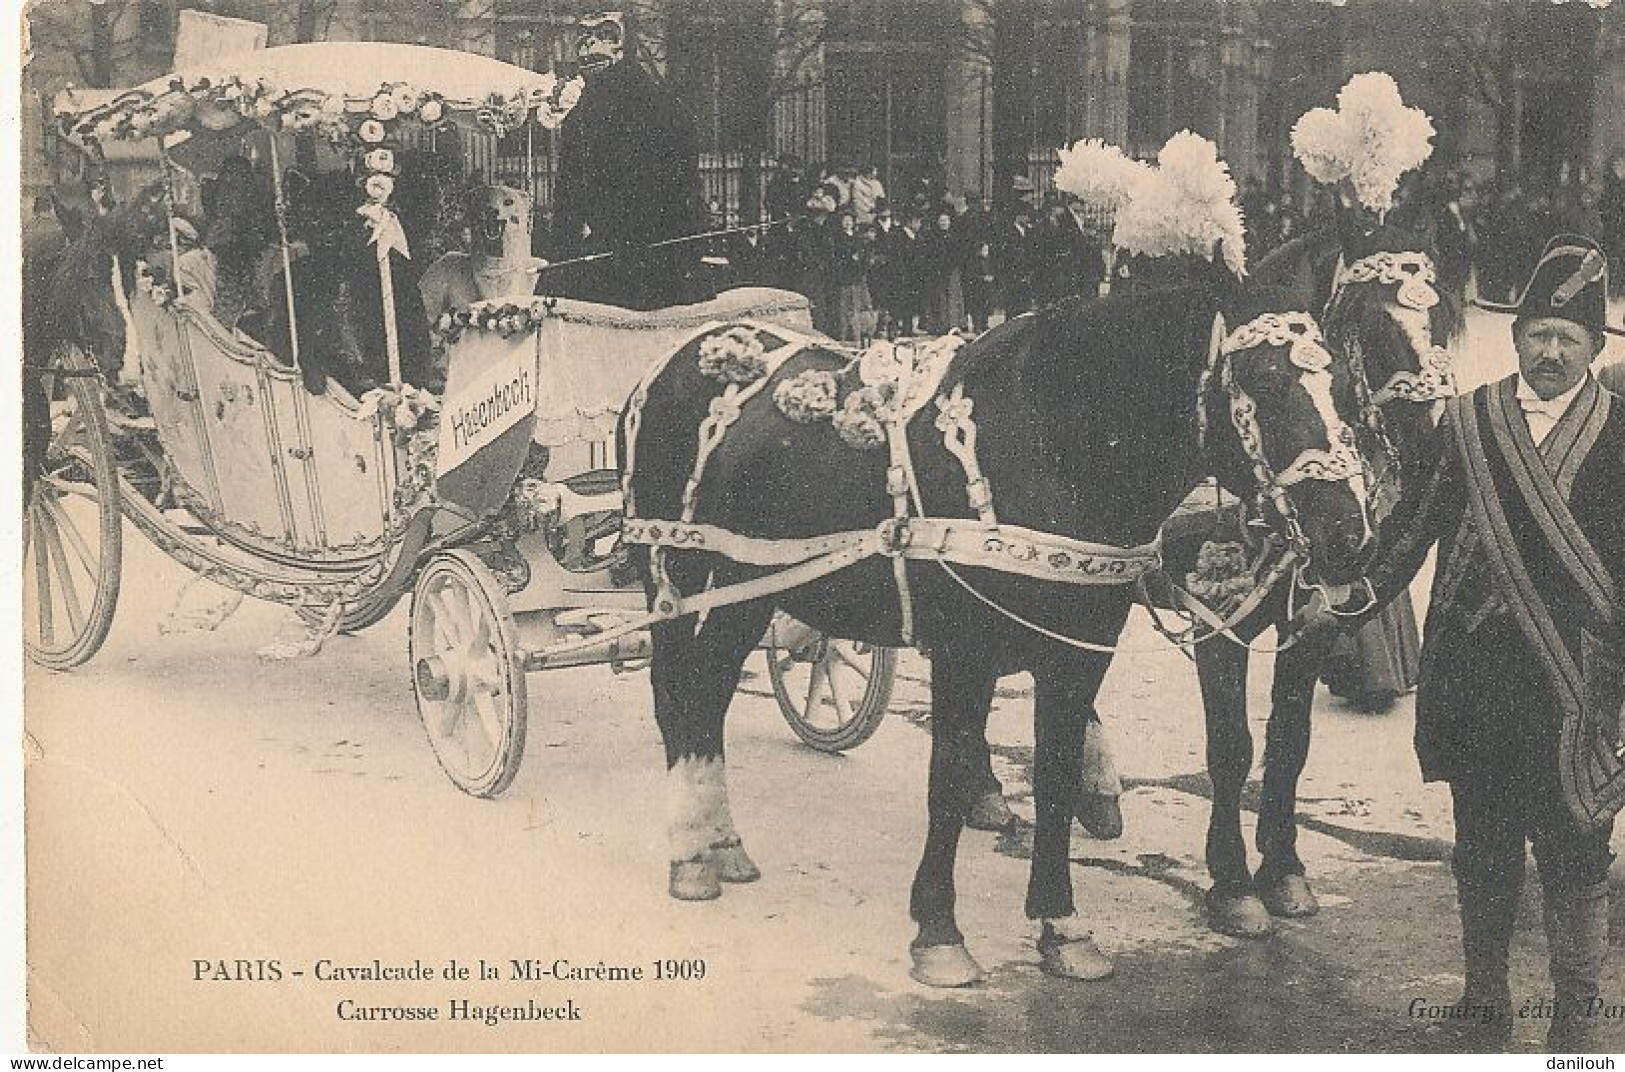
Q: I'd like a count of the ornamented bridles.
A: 2